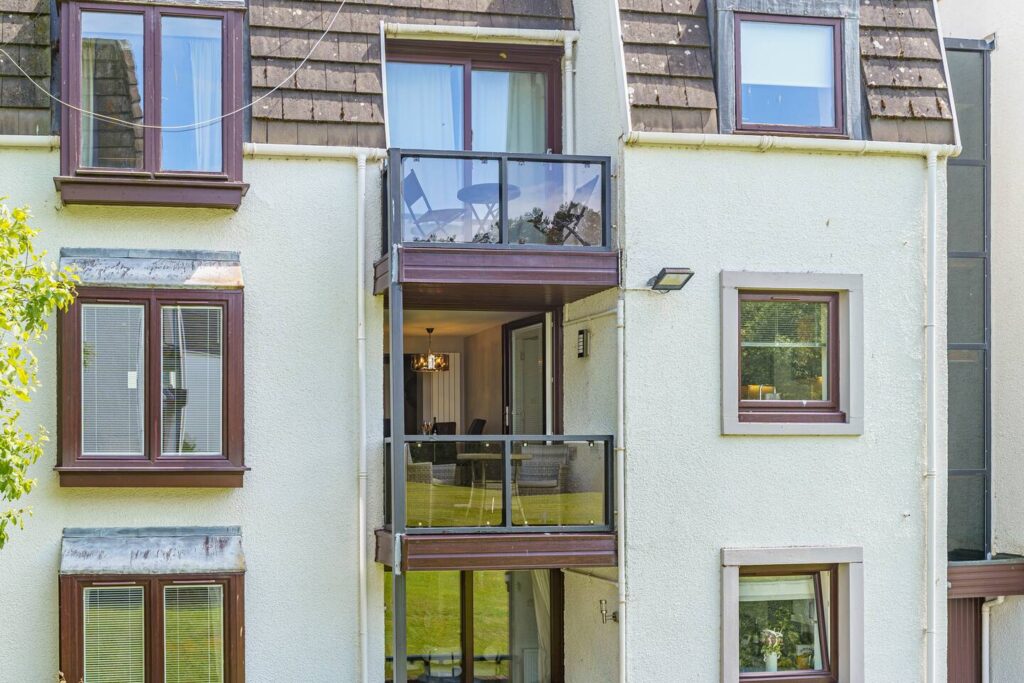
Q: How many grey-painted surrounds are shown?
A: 2